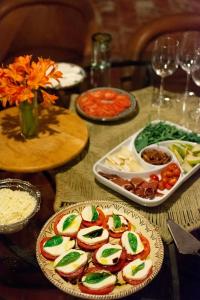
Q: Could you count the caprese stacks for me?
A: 10